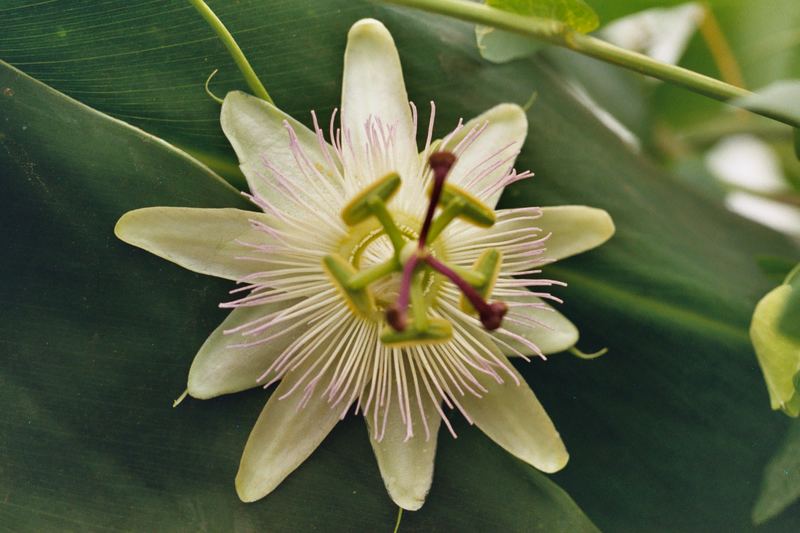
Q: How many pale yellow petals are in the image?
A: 10